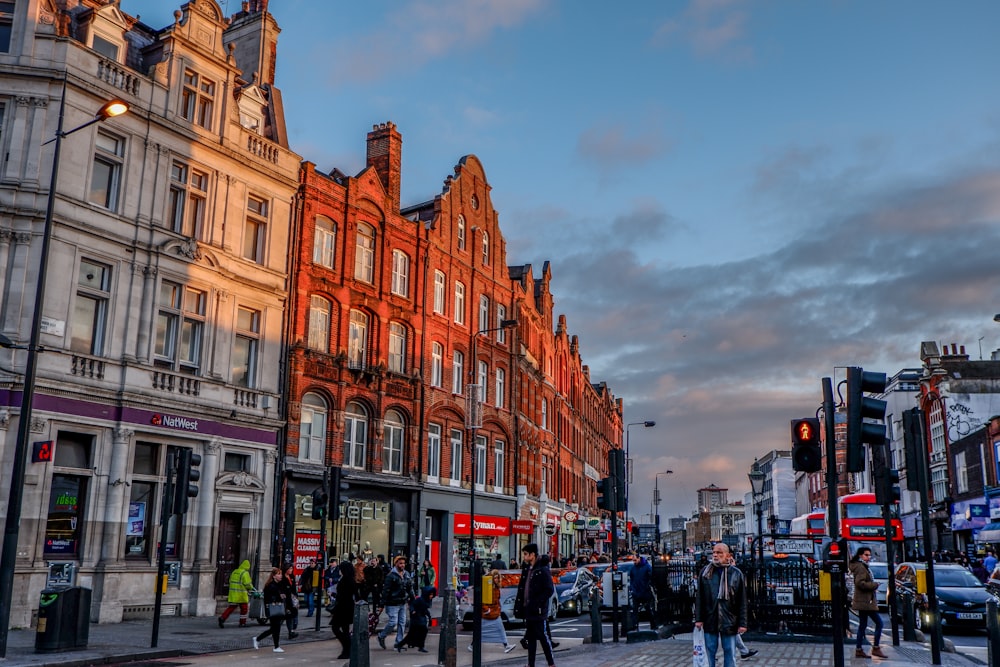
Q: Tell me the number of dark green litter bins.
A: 1